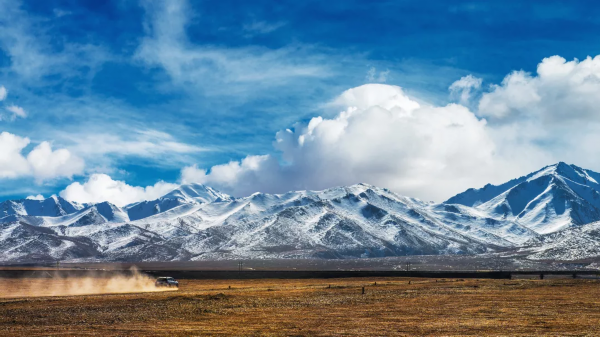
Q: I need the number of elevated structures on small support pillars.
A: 1